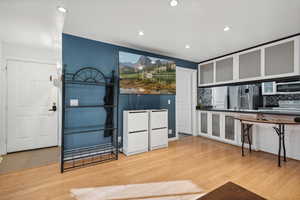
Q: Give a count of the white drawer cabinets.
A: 2